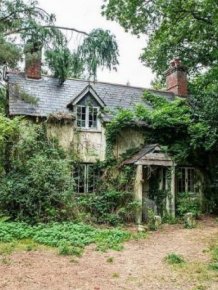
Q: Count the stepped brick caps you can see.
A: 2